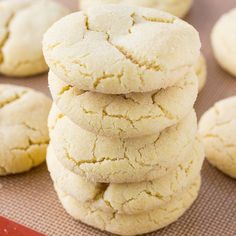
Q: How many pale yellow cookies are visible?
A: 11